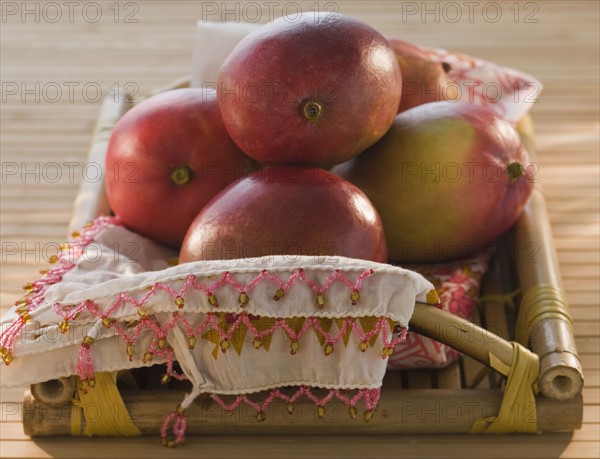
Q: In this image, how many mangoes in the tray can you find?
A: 5